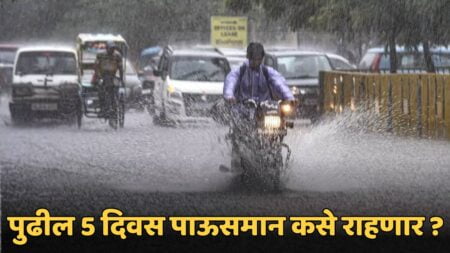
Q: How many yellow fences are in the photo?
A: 1